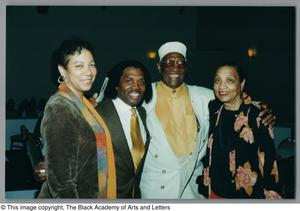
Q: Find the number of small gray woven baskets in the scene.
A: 0